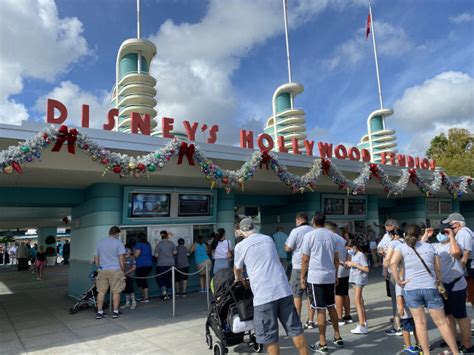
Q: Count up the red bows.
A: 8